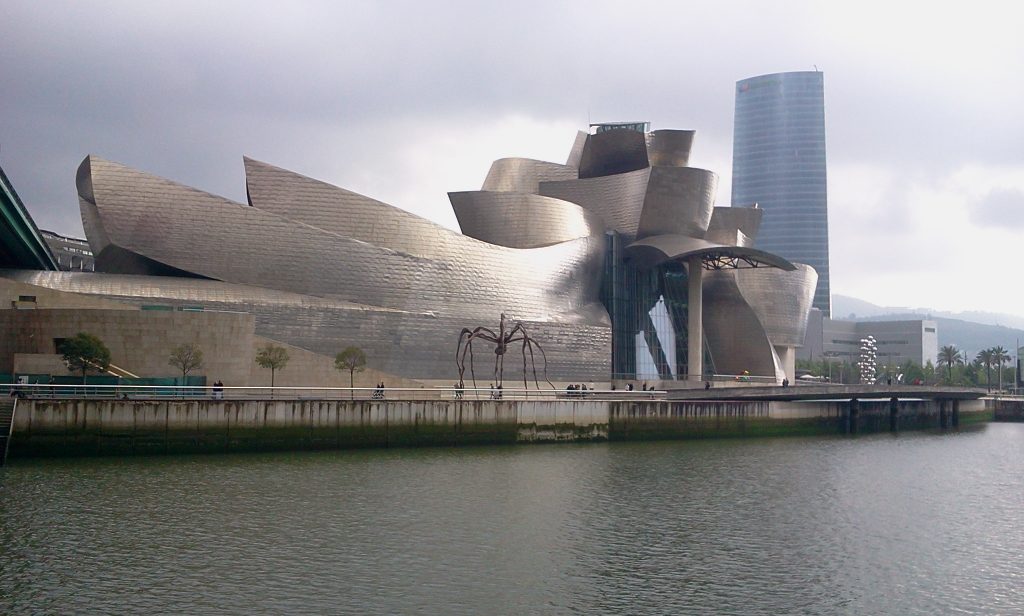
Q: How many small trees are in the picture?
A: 4